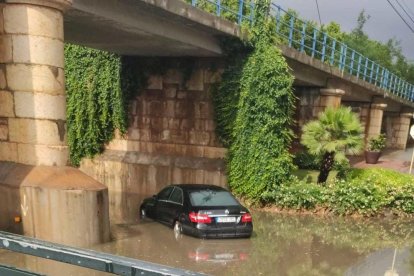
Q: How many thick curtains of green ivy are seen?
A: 2